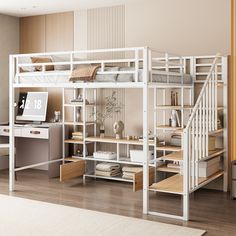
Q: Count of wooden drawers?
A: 2